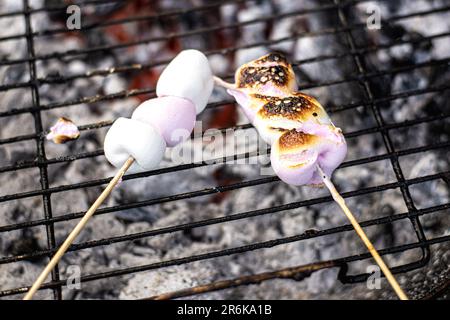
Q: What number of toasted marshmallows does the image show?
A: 3